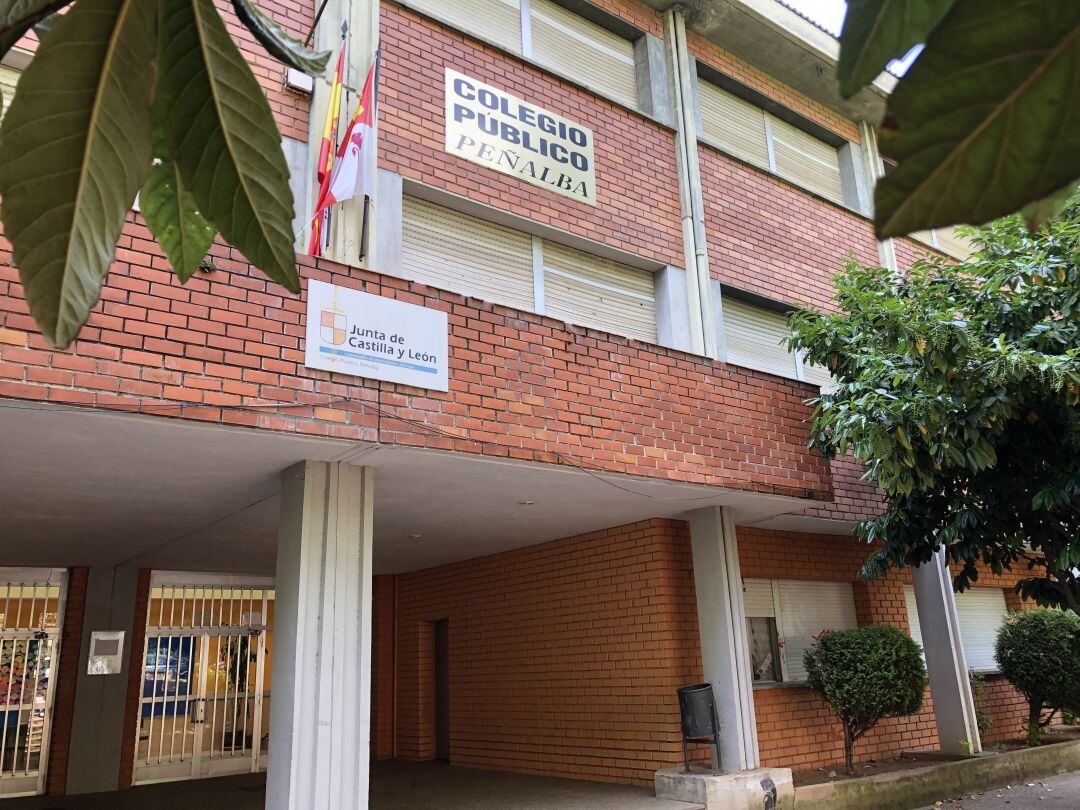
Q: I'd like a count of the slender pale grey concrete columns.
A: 3